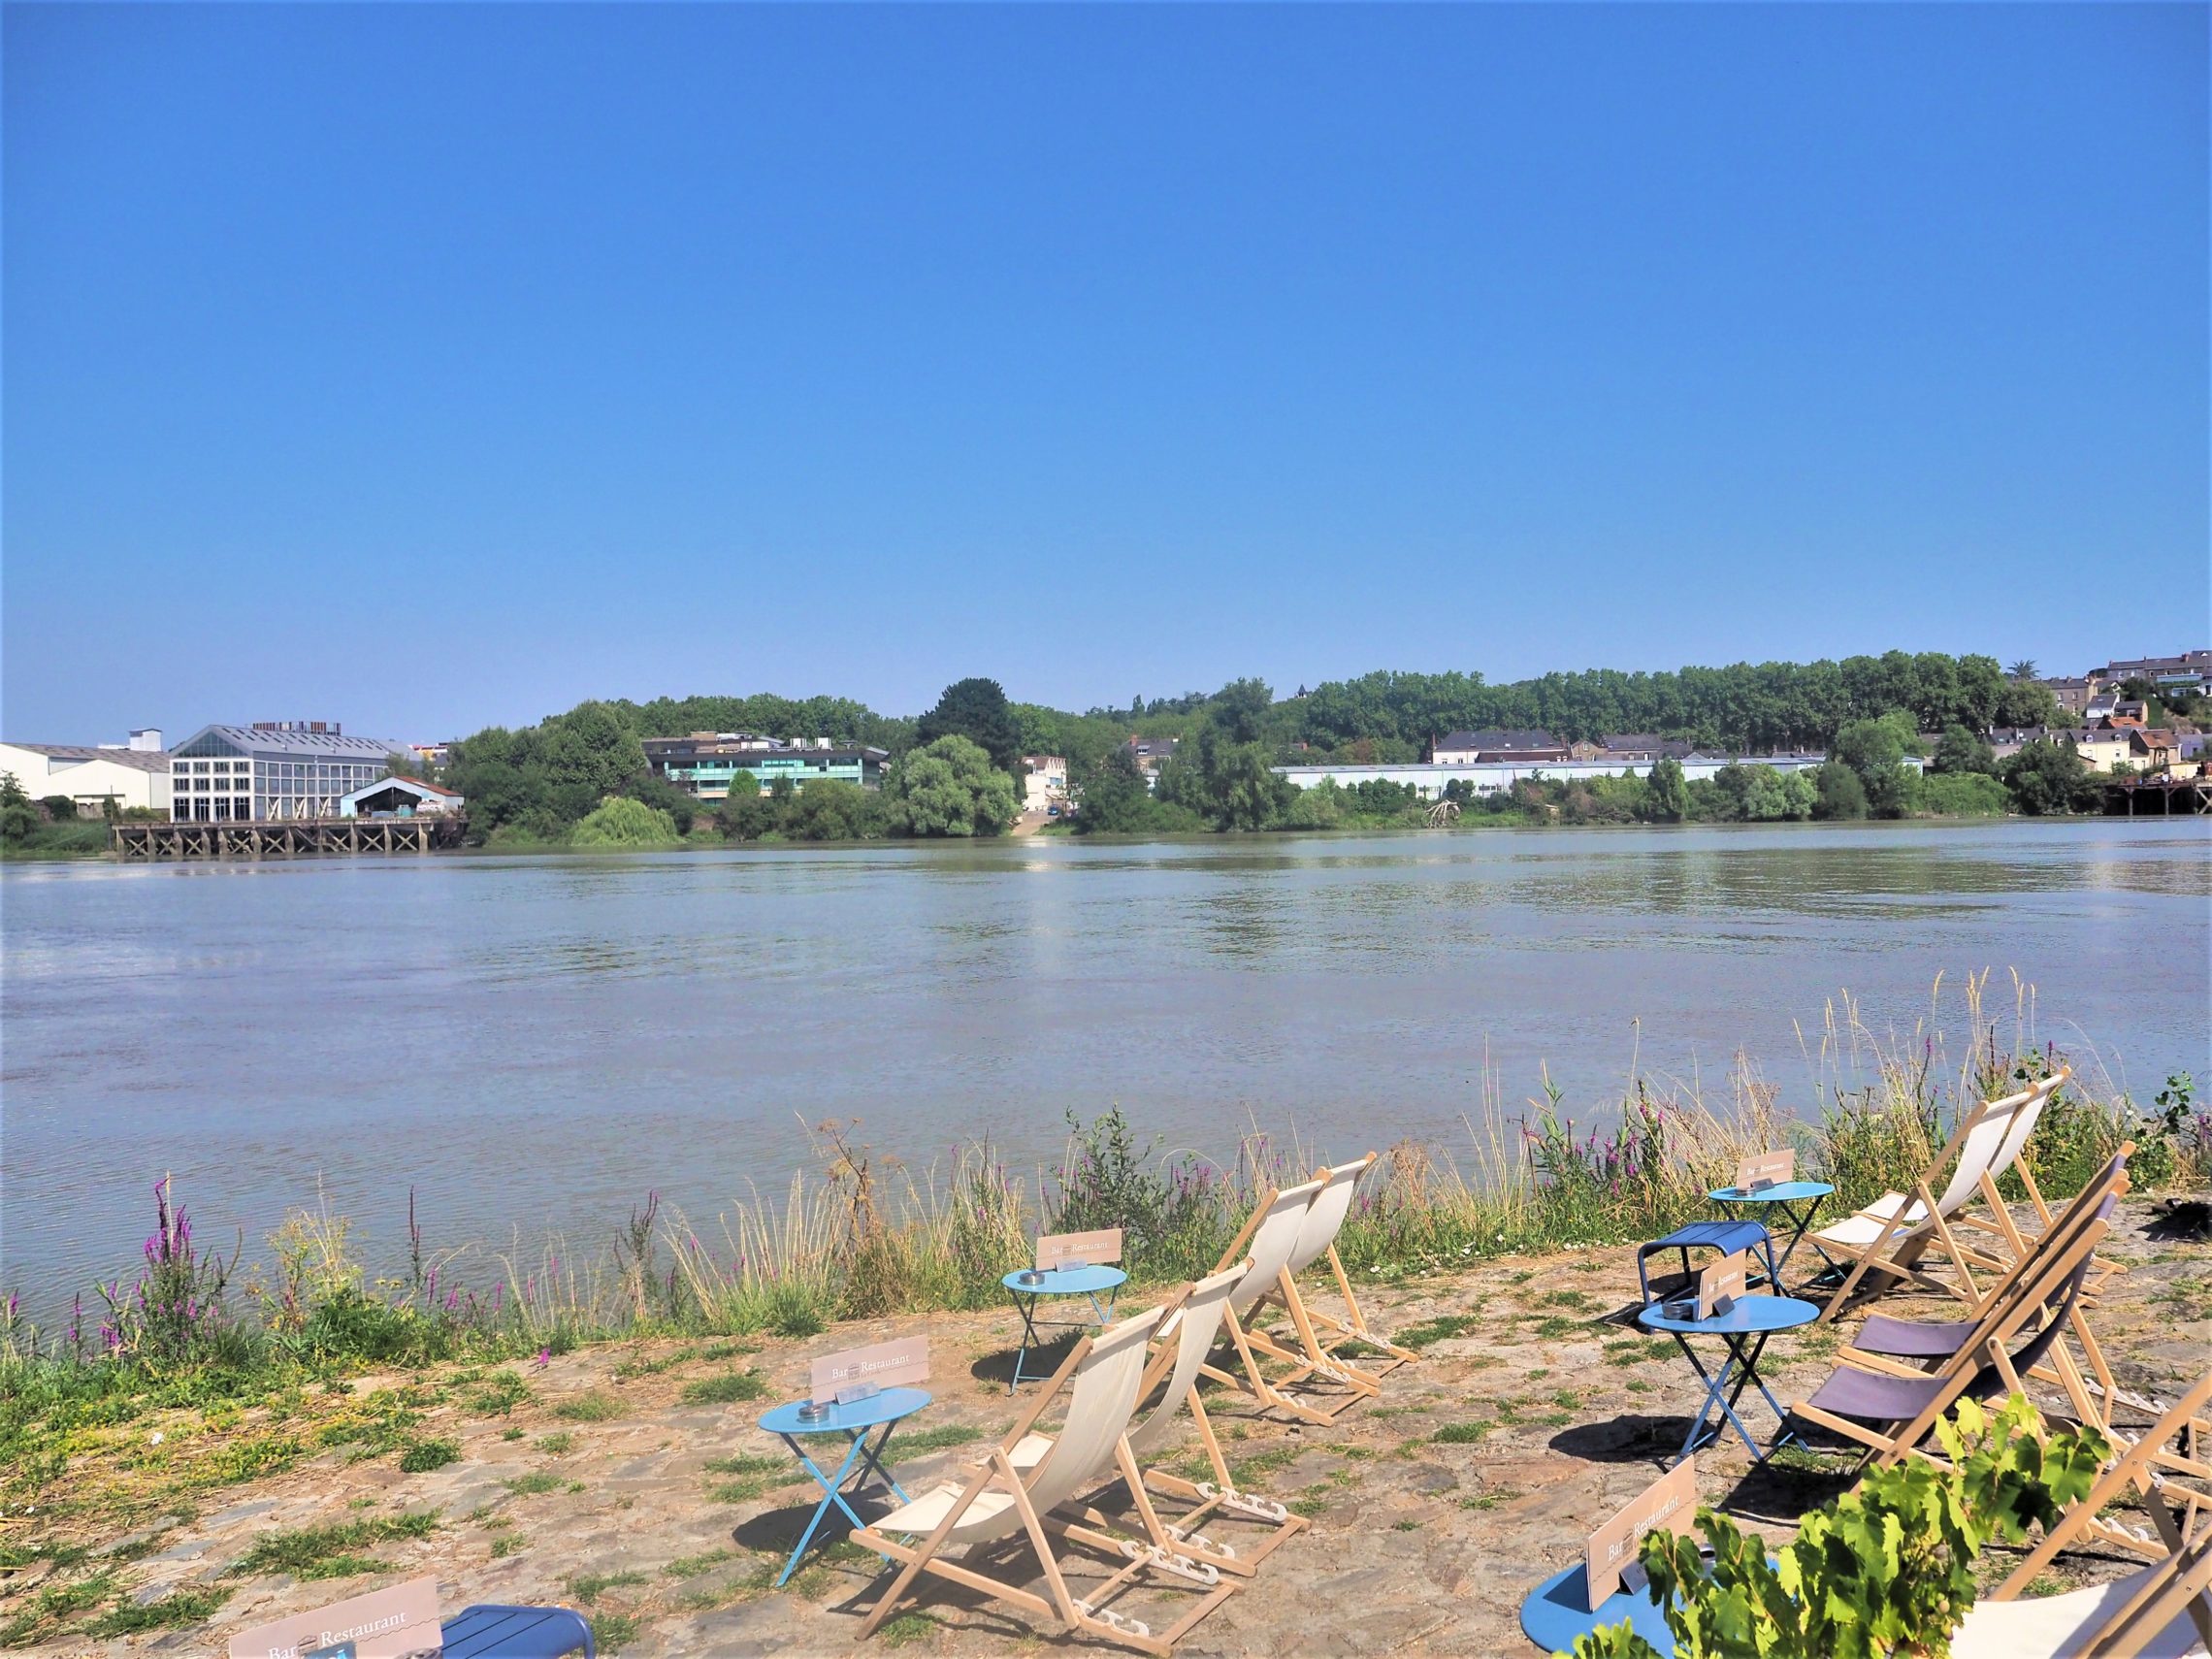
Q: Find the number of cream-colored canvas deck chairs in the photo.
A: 7